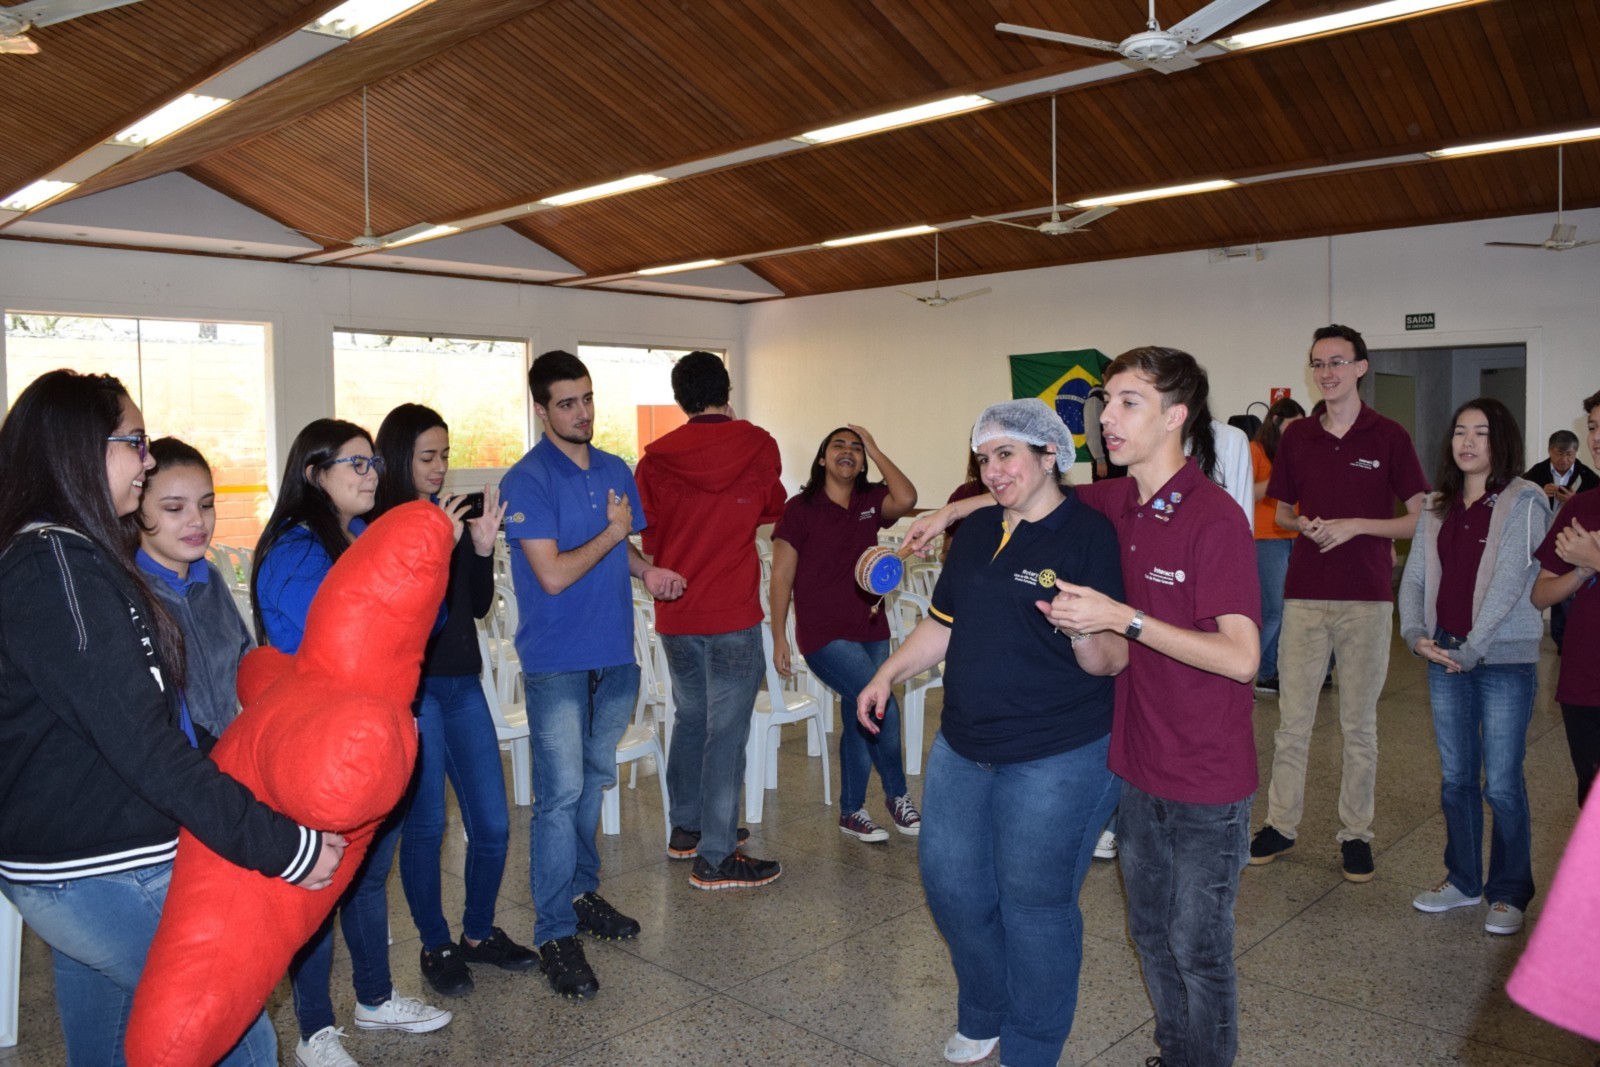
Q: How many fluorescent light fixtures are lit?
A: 11